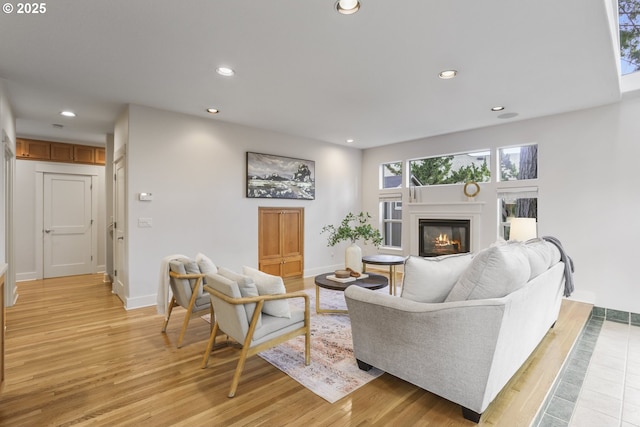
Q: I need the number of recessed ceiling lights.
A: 7